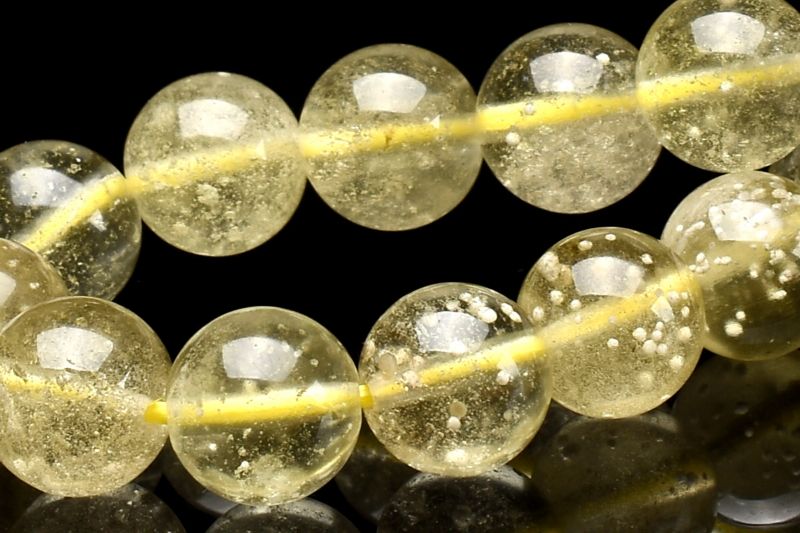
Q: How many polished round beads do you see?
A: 11